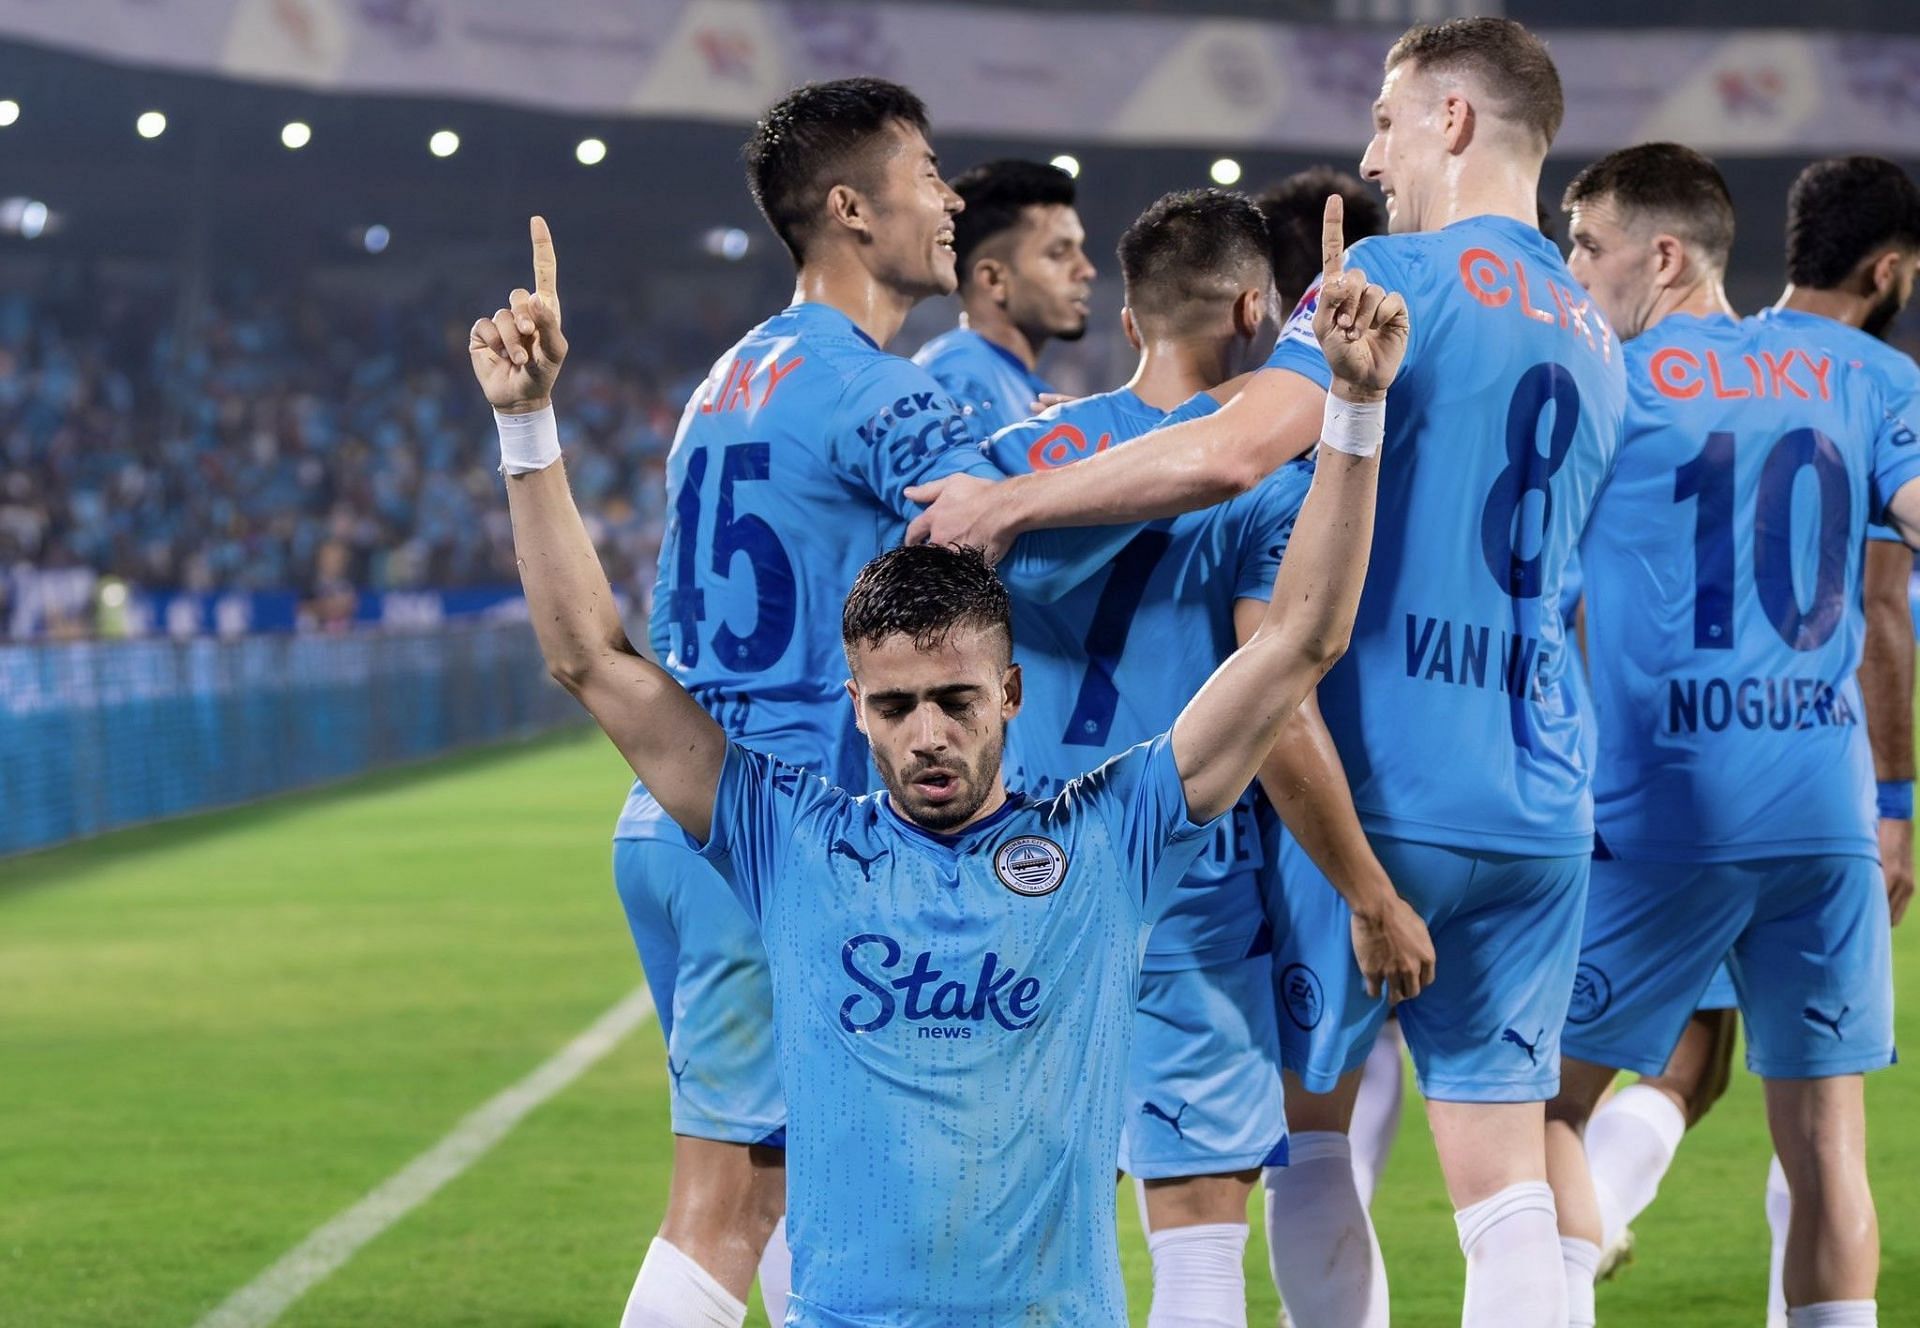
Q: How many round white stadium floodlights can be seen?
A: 7